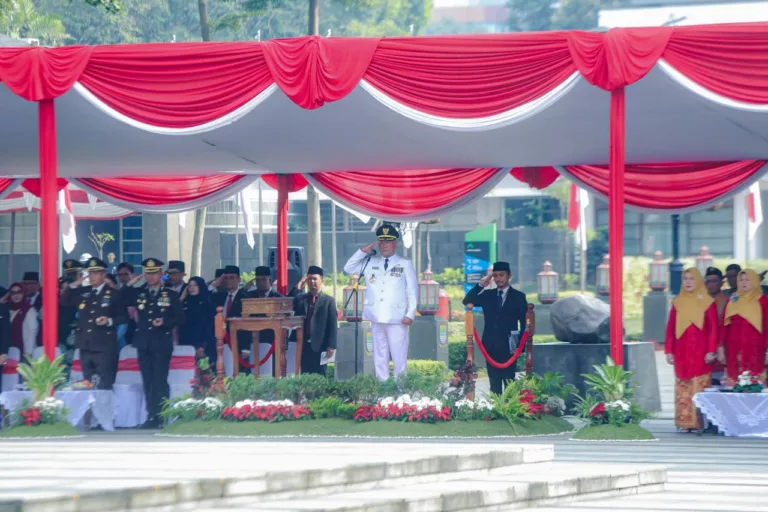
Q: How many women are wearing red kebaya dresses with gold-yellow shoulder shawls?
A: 2